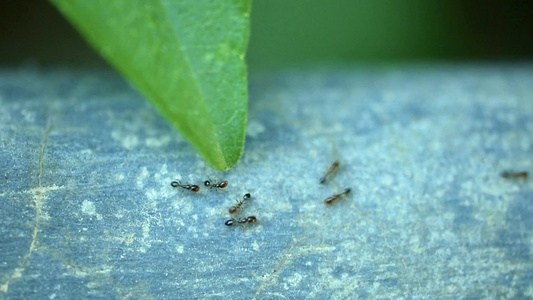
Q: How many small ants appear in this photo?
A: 7